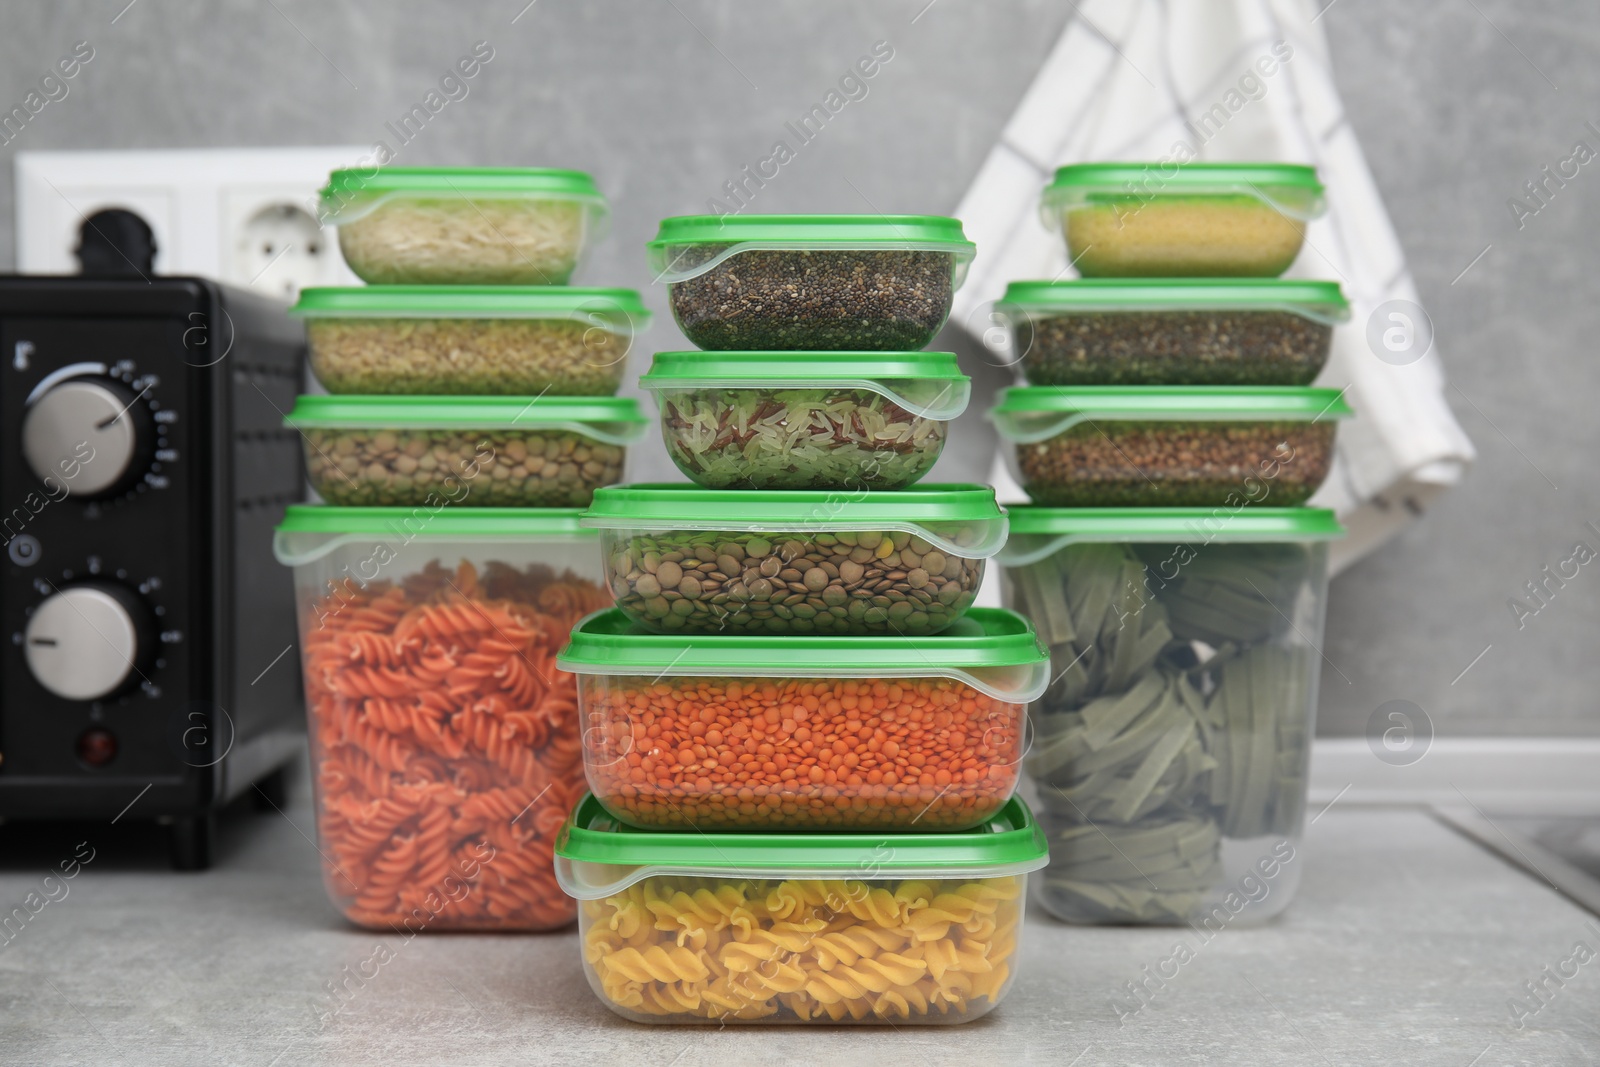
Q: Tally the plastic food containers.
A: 13